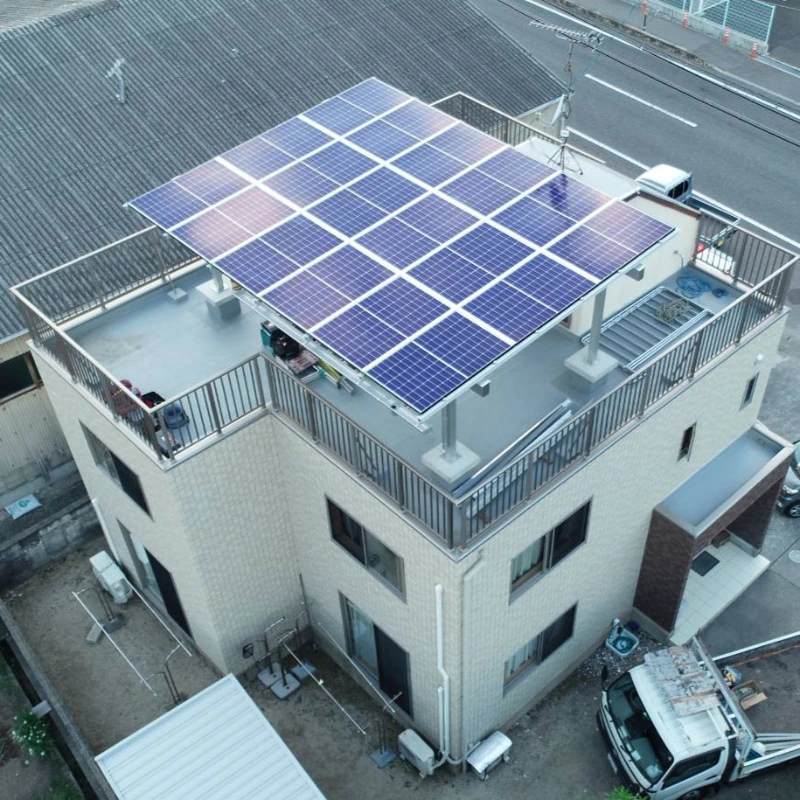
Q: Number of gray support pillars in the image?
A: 3